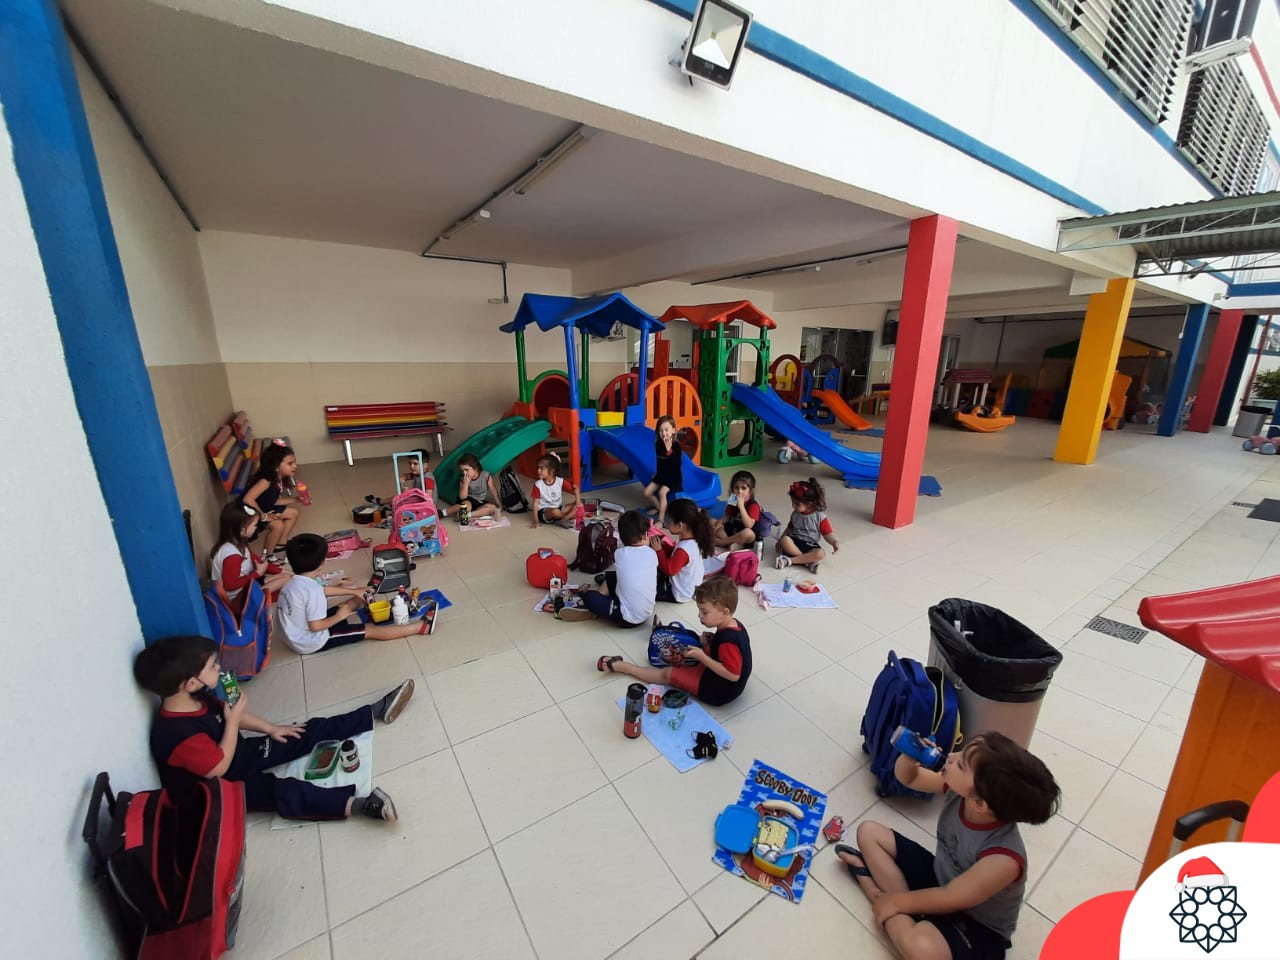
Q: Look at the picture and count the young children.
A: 14